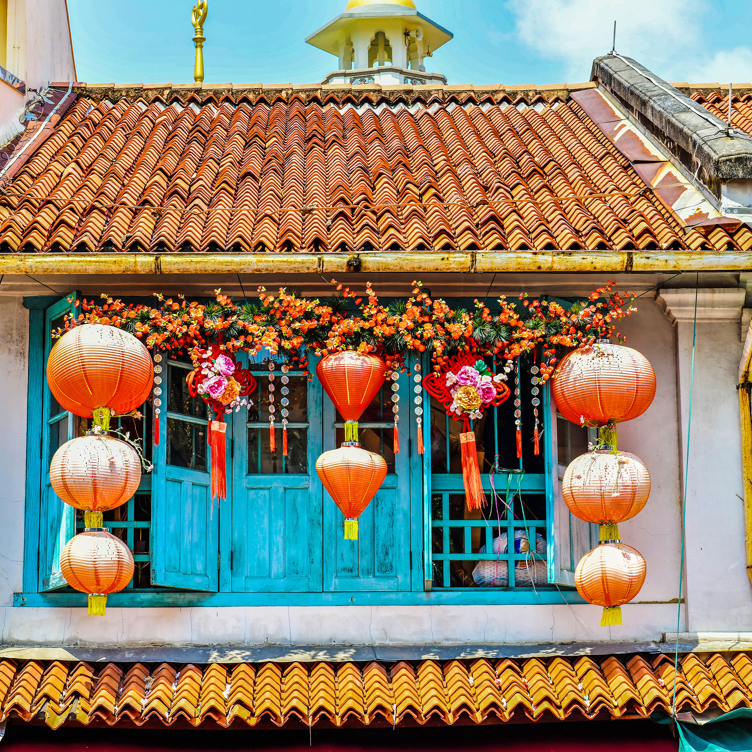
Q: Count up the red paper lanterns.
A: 8